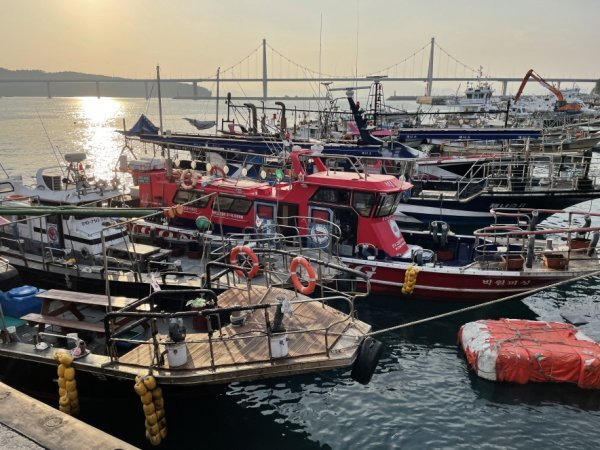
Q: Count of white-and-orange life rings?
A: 2